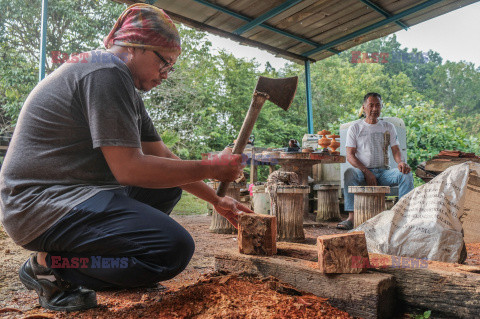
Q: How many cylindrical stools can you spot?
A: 4